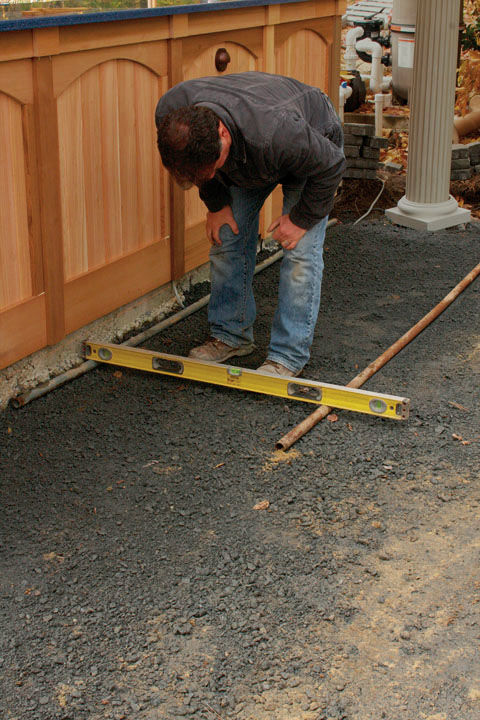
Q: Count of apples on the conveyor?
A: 0